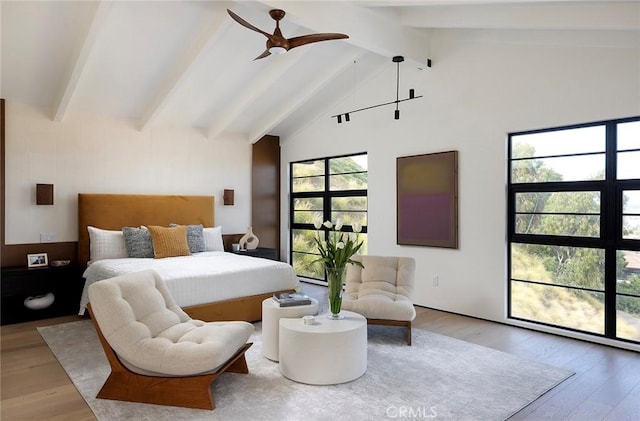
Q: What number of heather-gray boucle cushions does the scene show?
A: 2